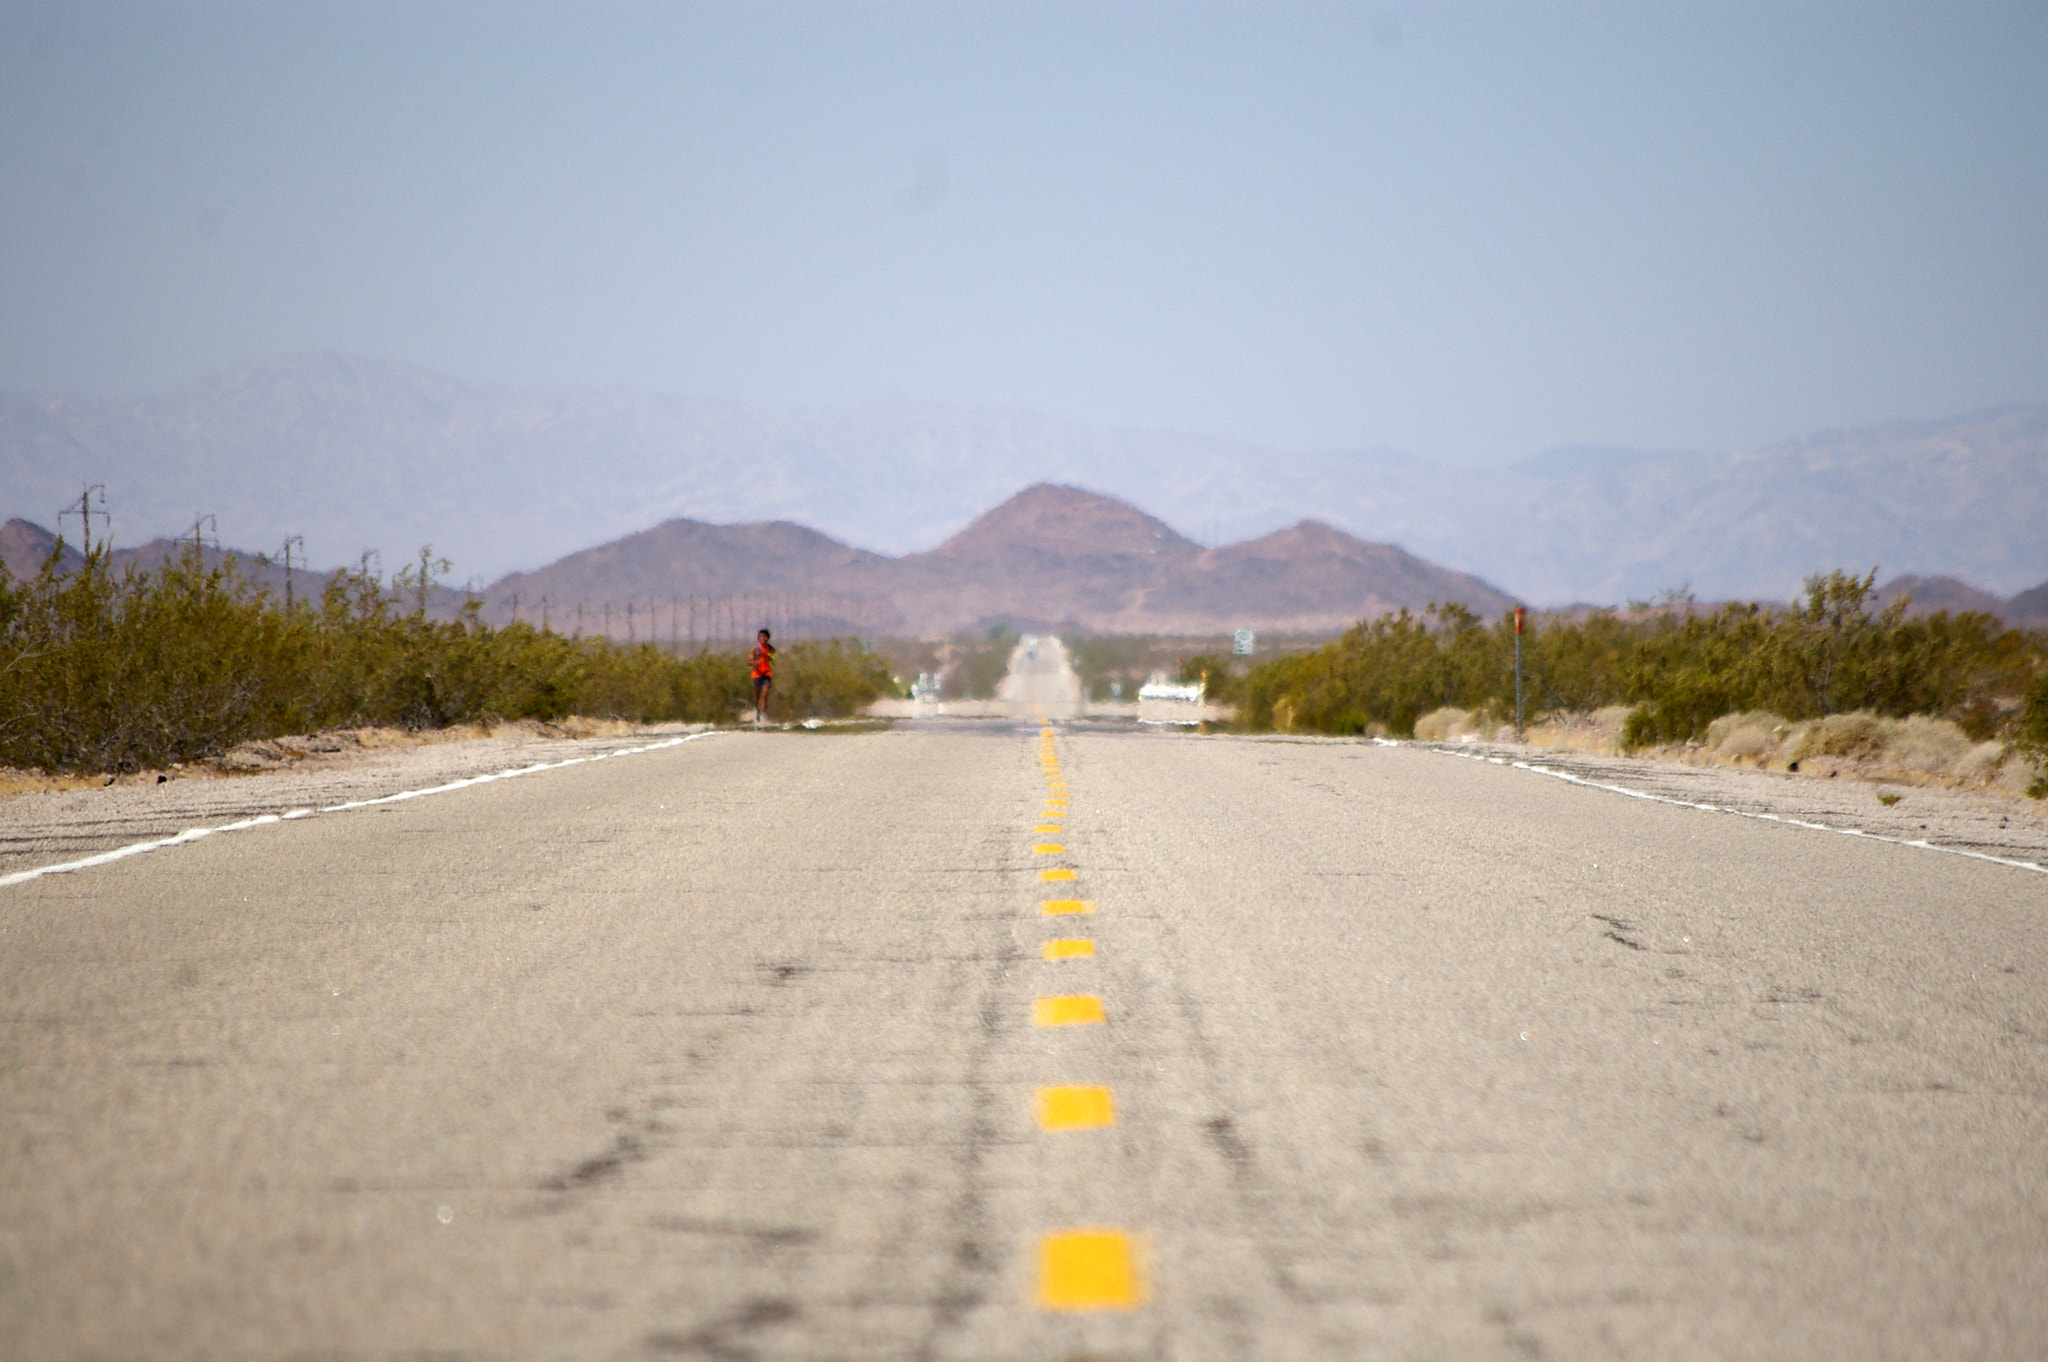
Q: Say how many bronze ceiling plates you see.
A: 0